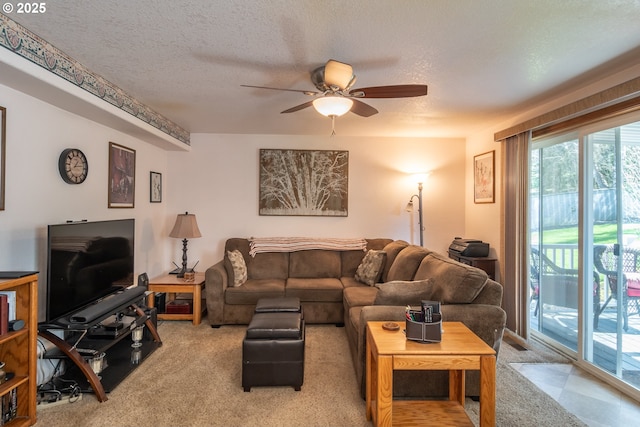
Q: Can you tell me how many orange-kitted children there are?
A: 0